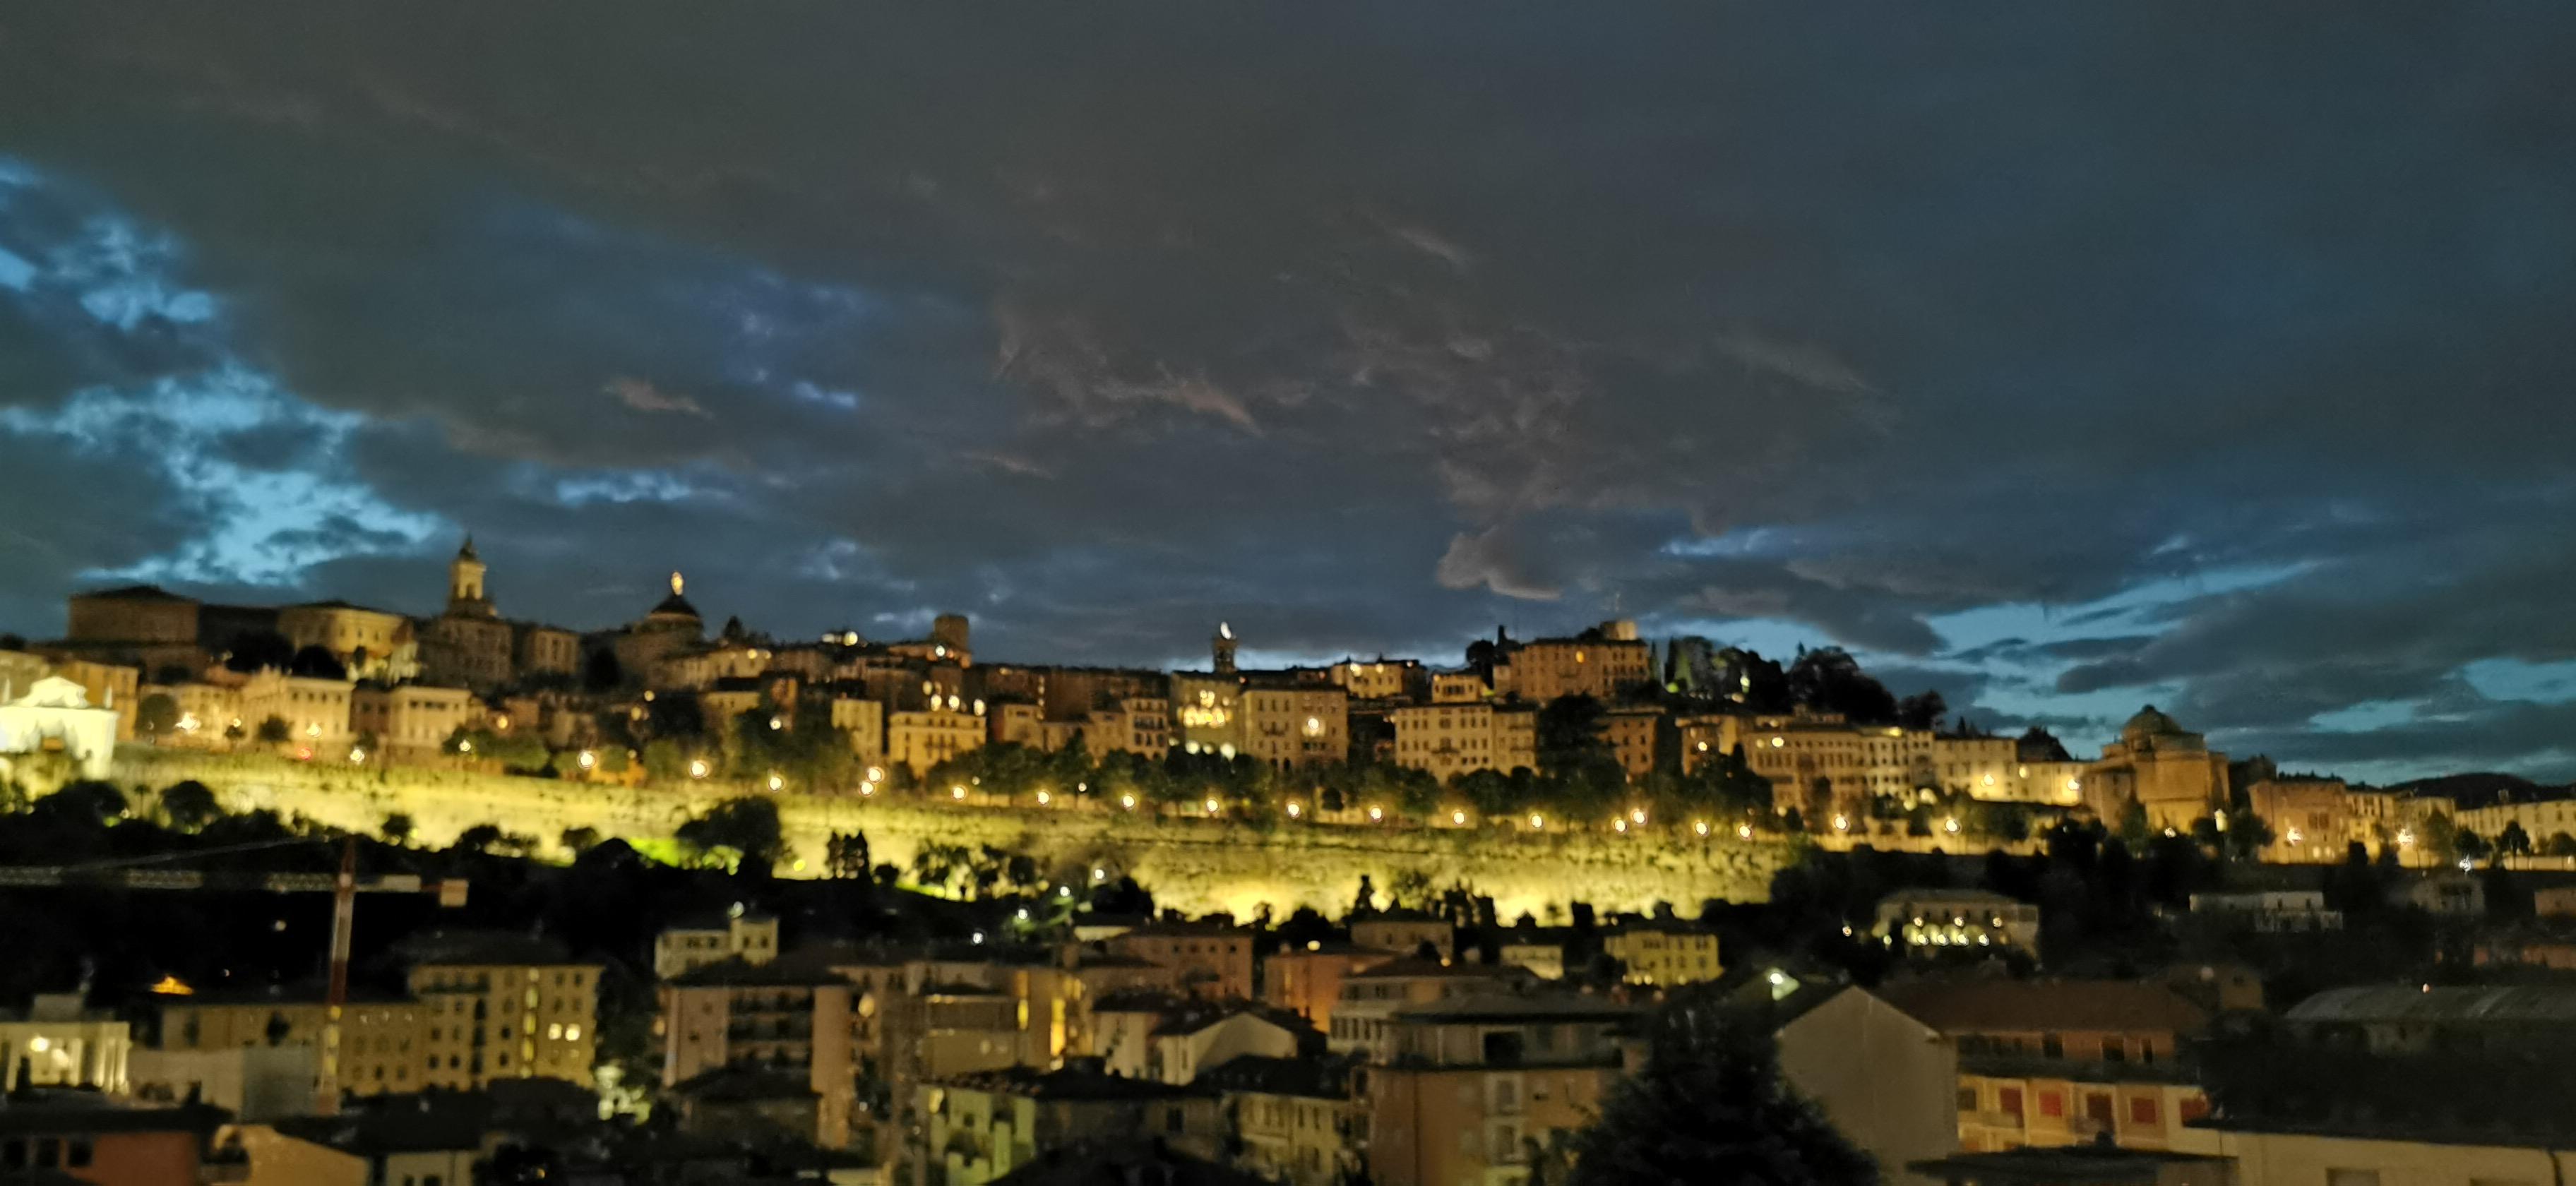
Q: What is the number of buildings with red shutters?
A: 1